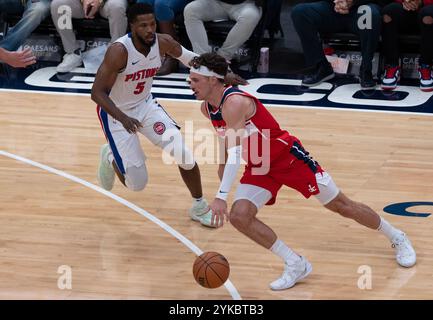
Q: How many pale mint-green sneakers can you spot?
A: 2